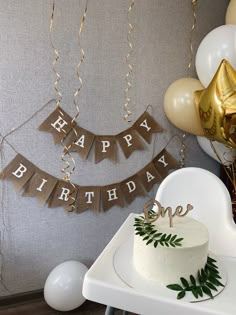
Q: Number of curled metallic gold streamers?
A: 4